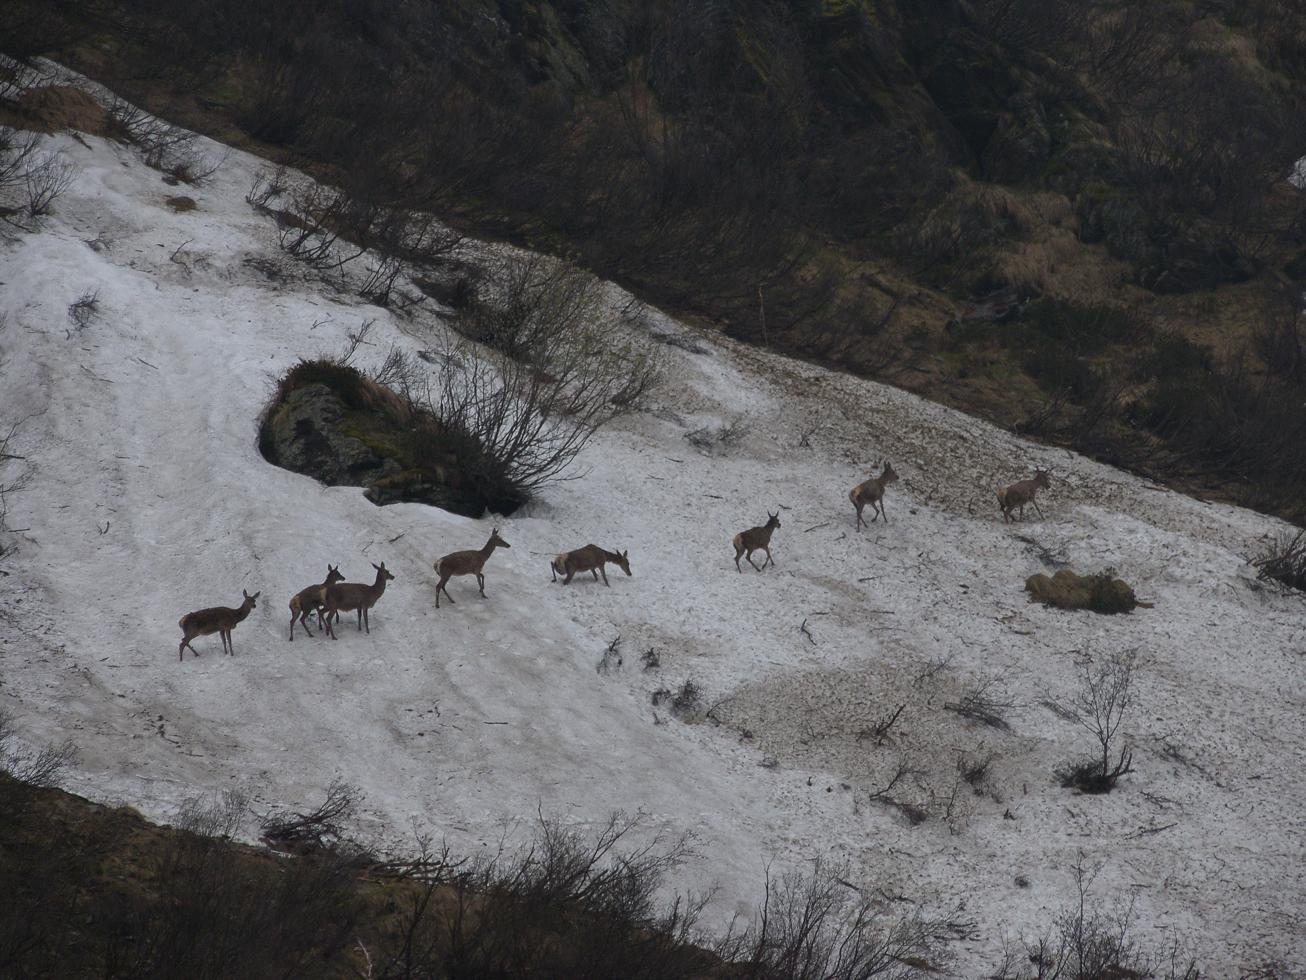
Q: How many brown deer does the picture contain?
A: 8